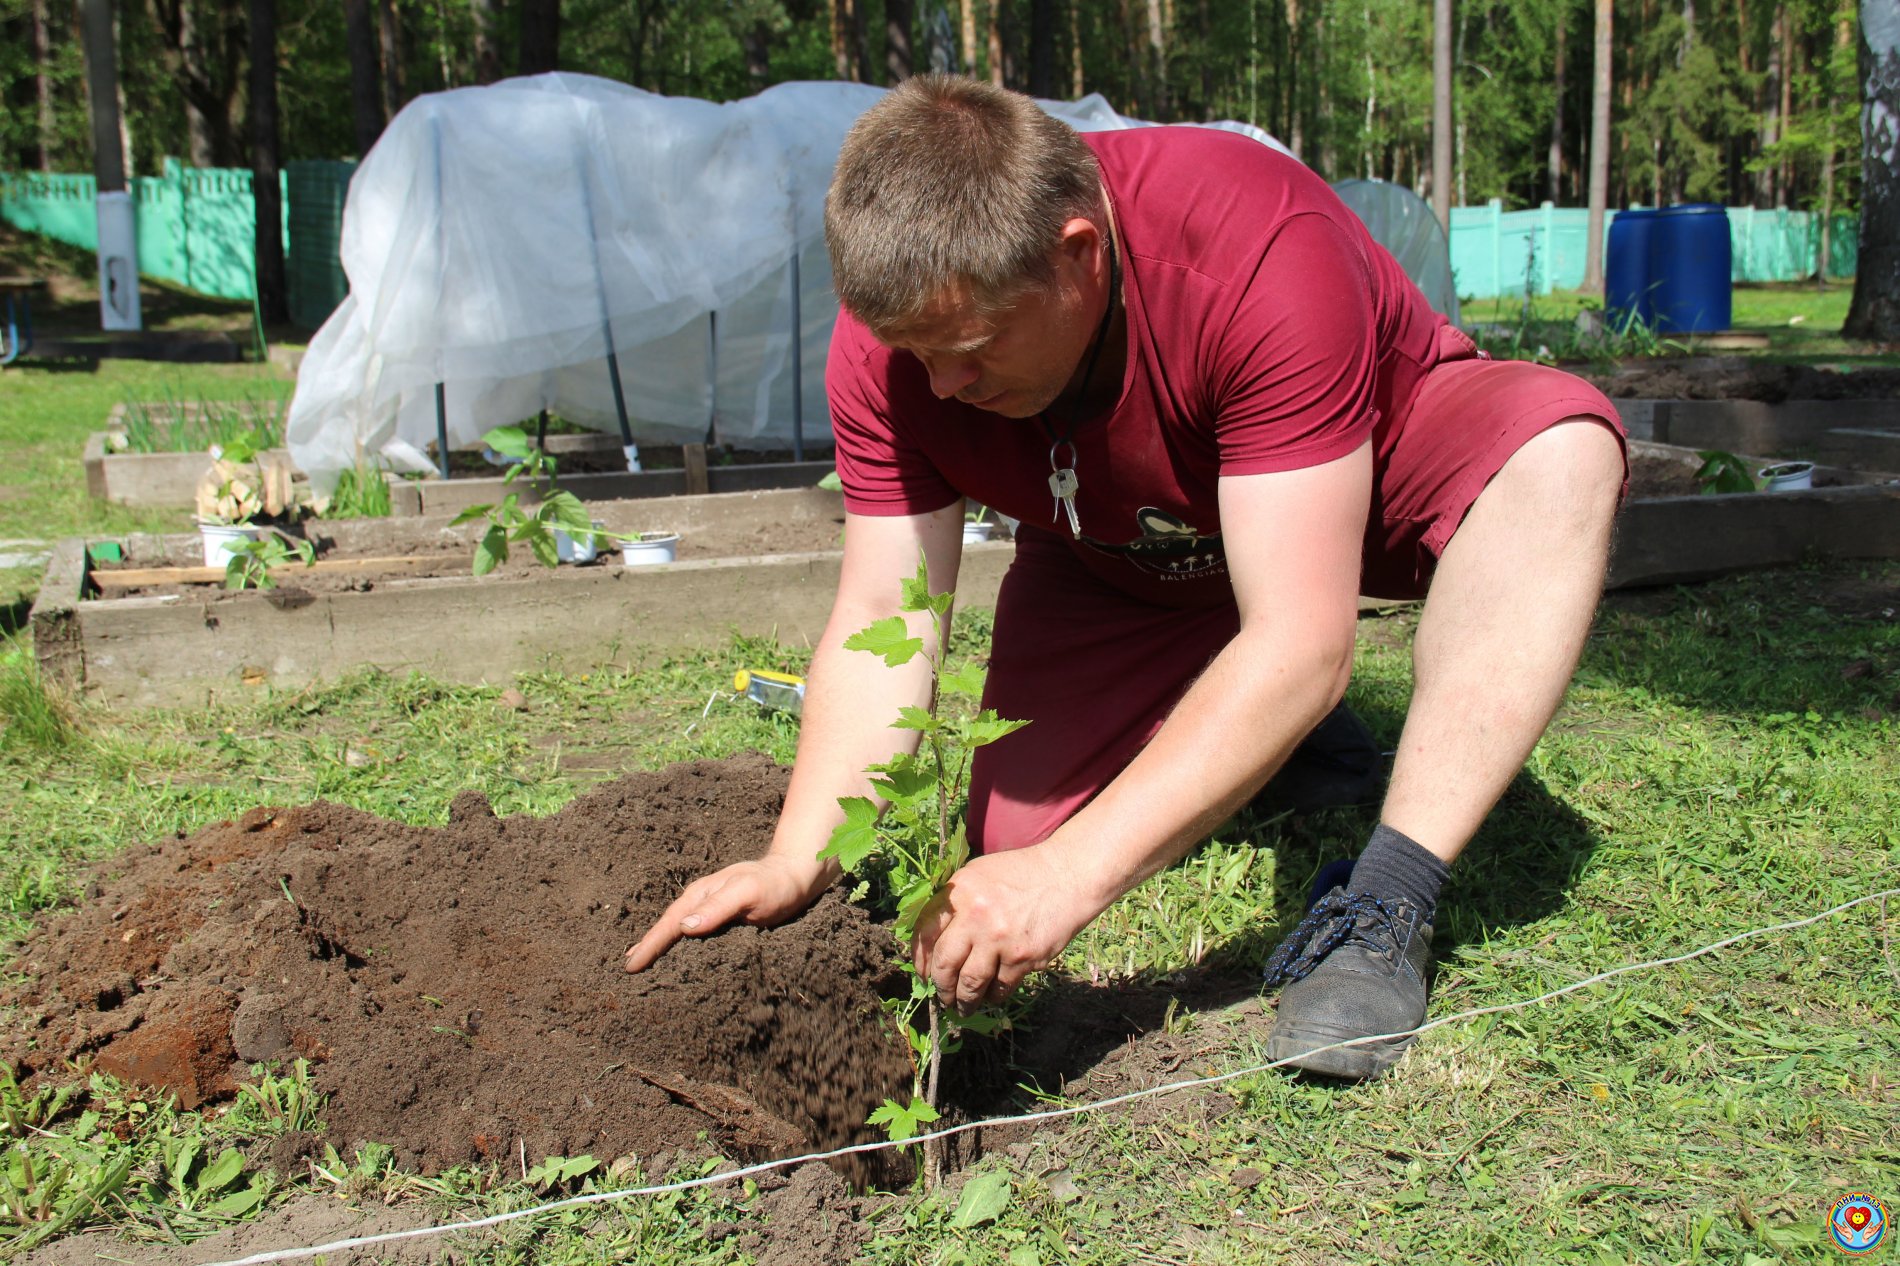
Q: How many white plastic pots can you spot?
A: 5